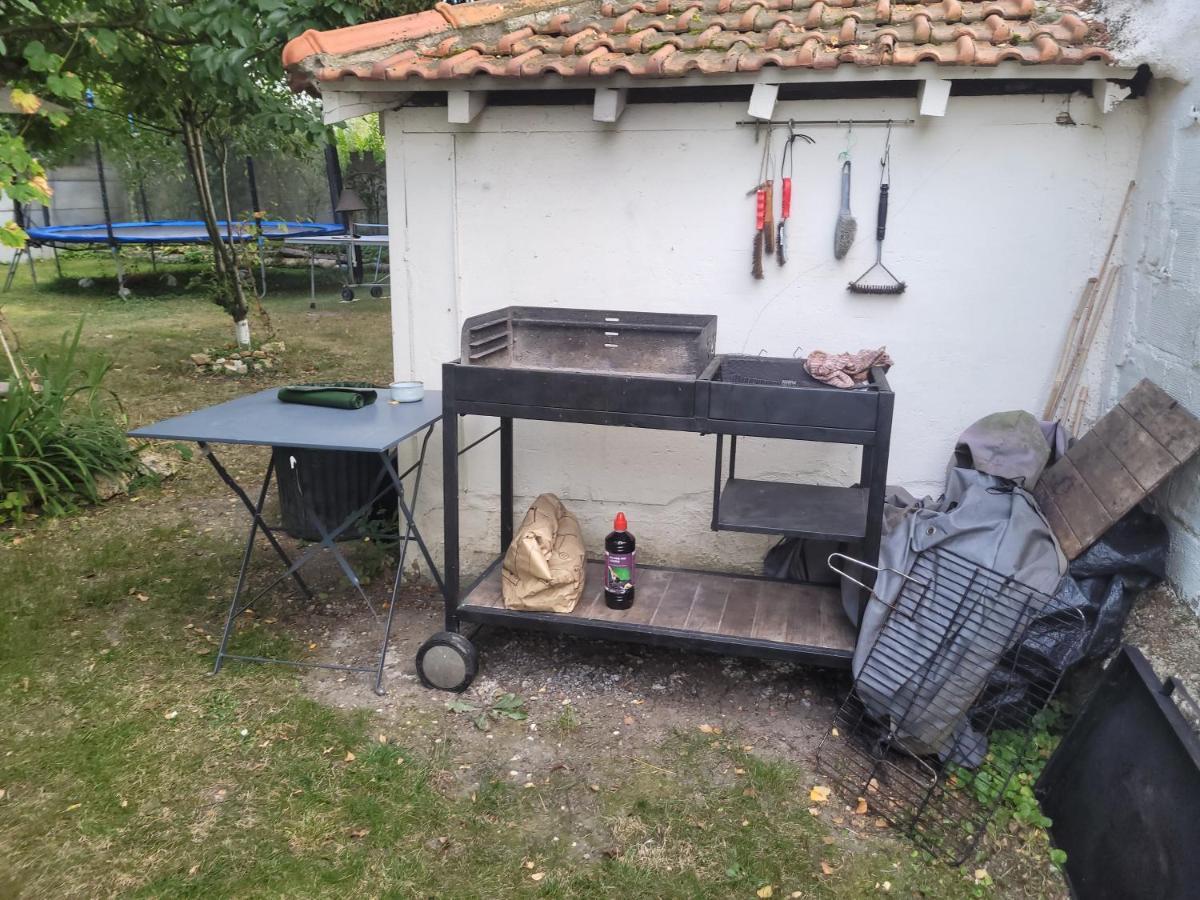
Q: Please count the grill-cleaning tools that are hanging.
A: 5